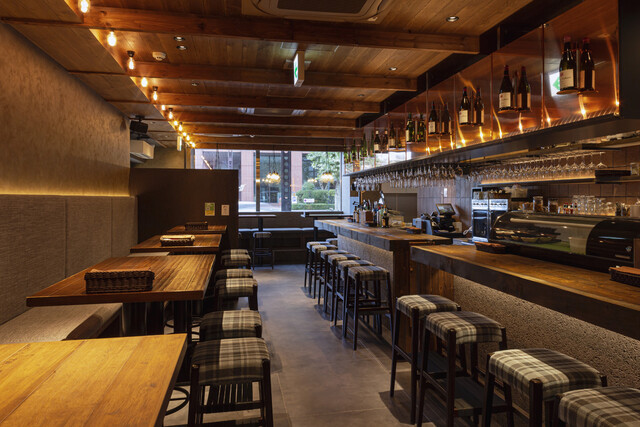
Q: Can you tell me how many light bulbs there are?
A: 13